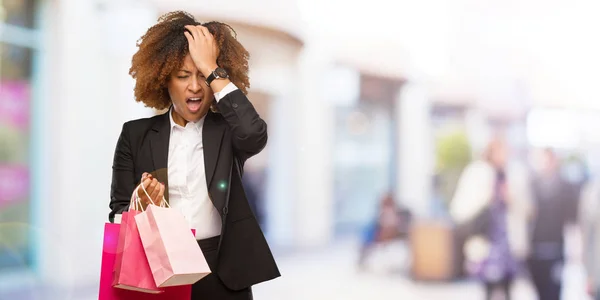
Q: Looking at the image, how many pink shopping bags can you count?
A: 3